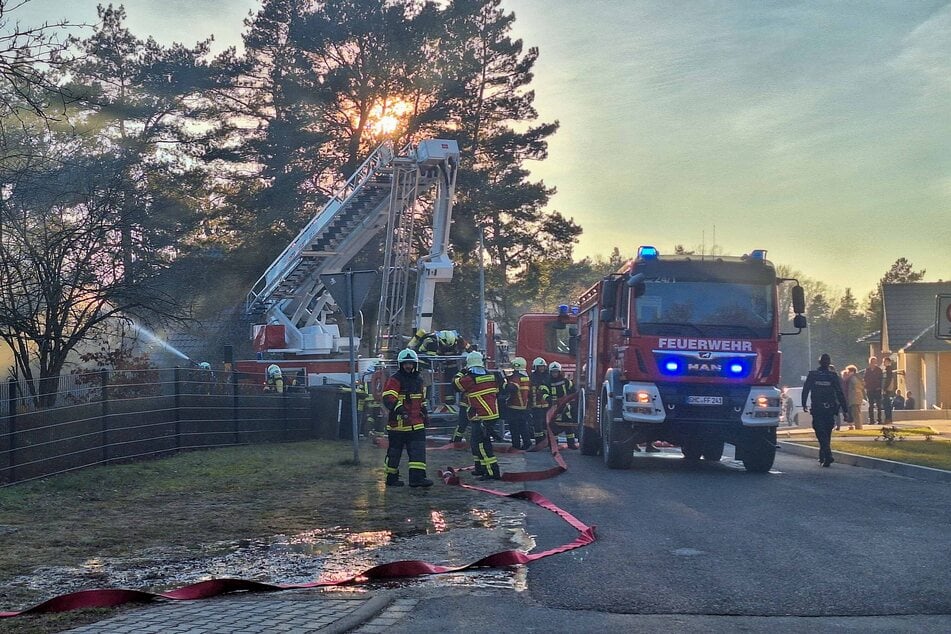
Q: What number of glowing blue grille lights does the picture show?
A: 2